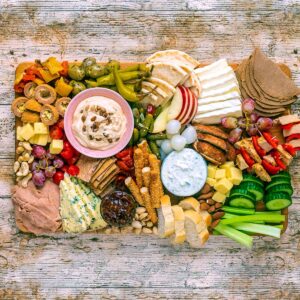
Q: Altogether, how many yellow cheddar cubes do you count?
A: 12